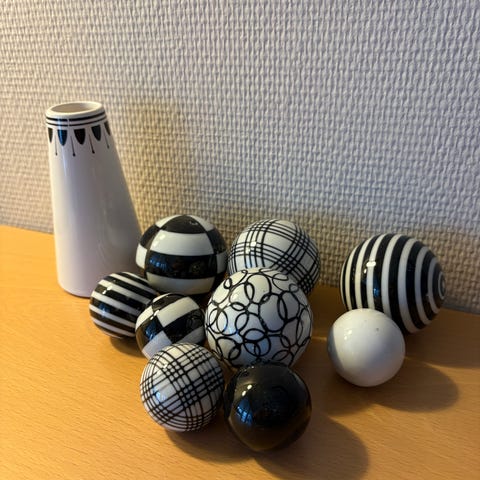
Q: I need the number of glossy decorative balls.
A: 9